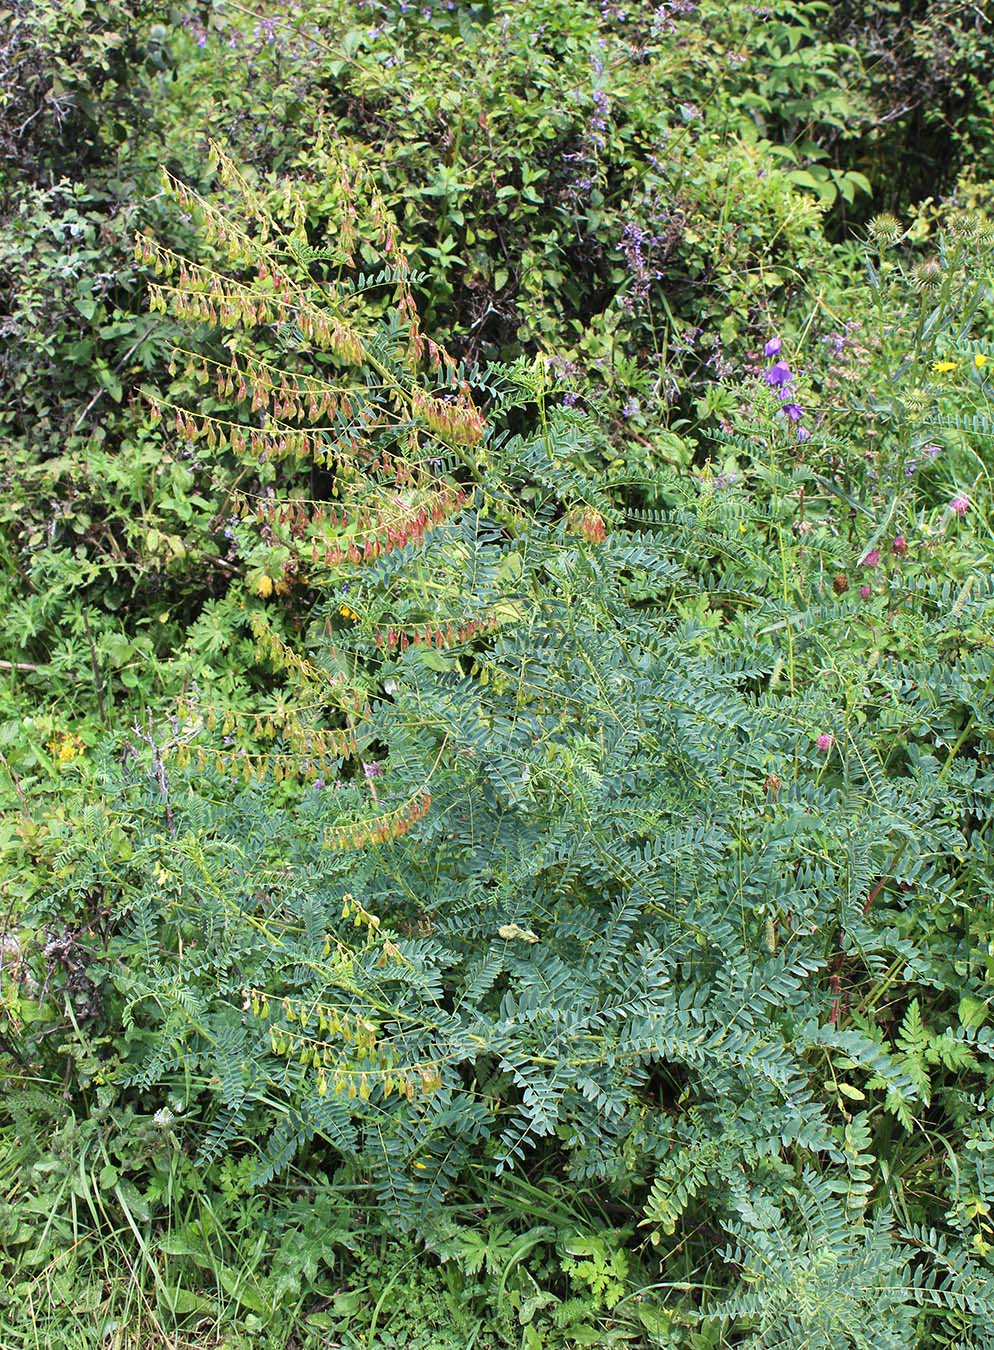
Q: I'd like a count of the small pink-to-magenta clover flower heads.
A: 5